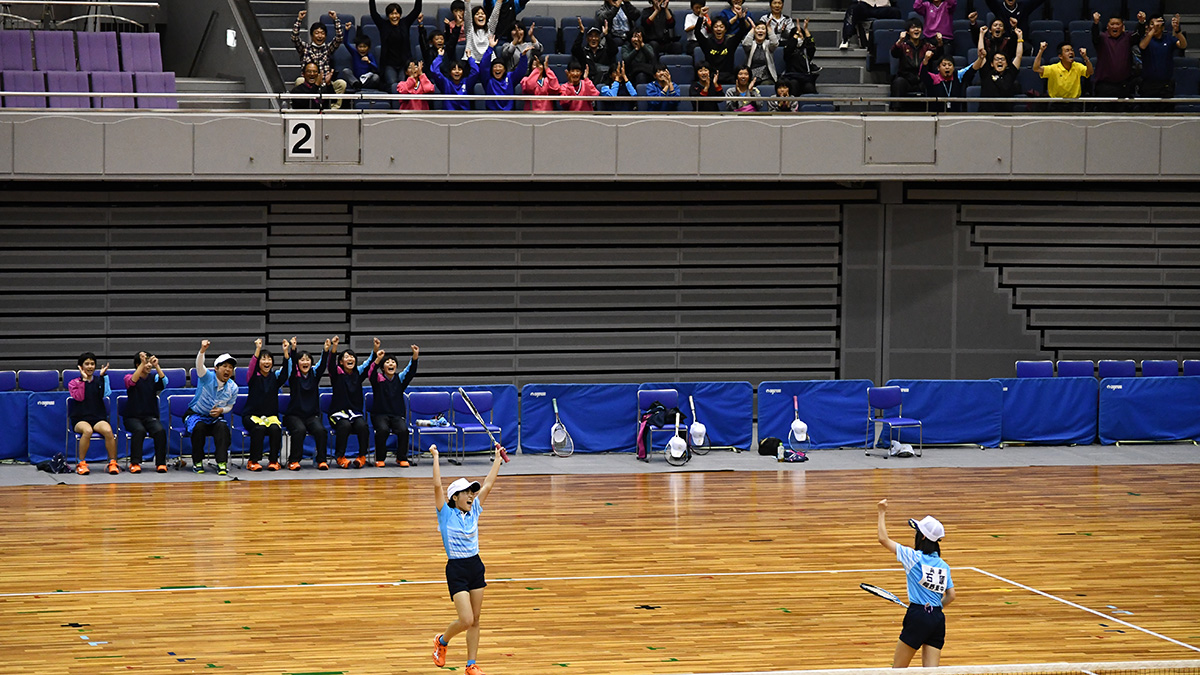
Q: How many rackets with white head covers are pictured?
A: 4